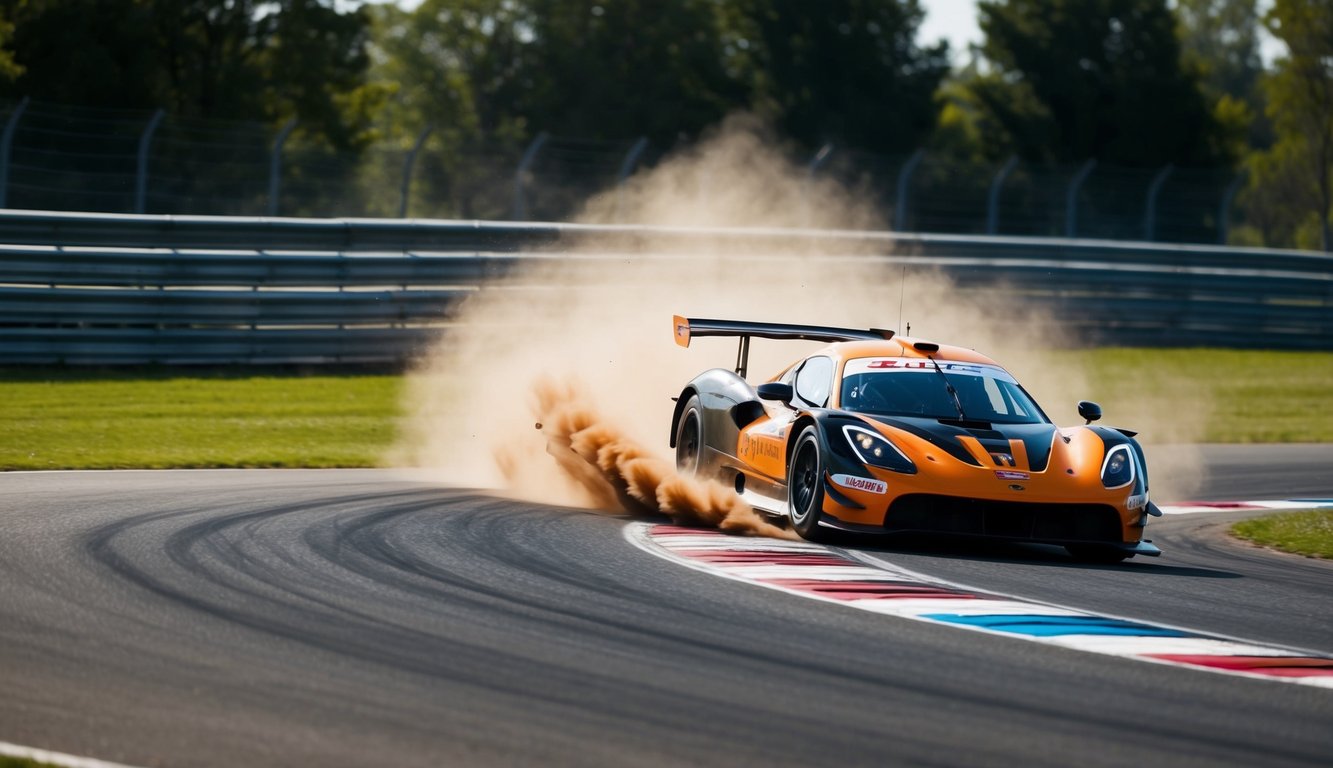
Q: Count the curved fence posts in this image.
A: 12